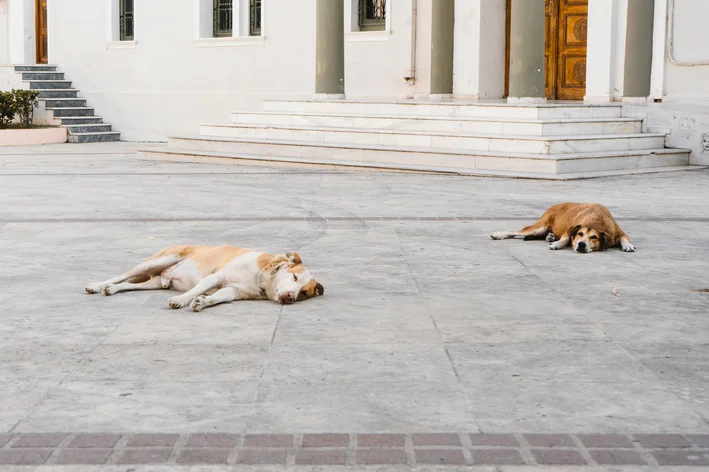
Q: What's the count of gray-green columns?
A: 4